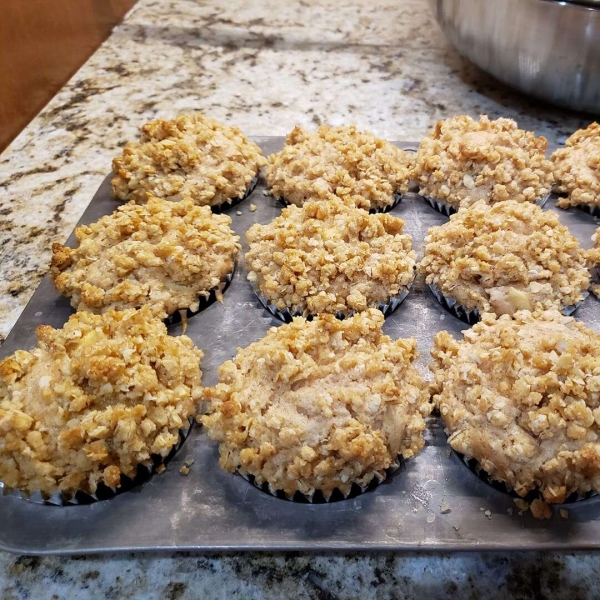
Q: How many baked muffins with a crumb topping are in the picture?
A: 11